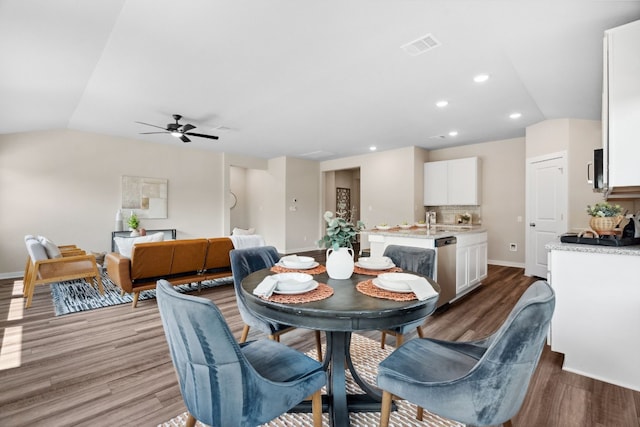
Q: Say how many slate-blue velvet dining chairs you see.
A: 4